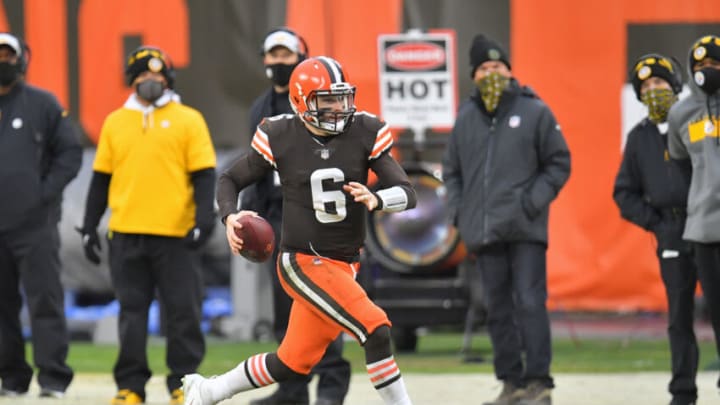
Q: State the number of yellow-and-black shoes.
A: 2